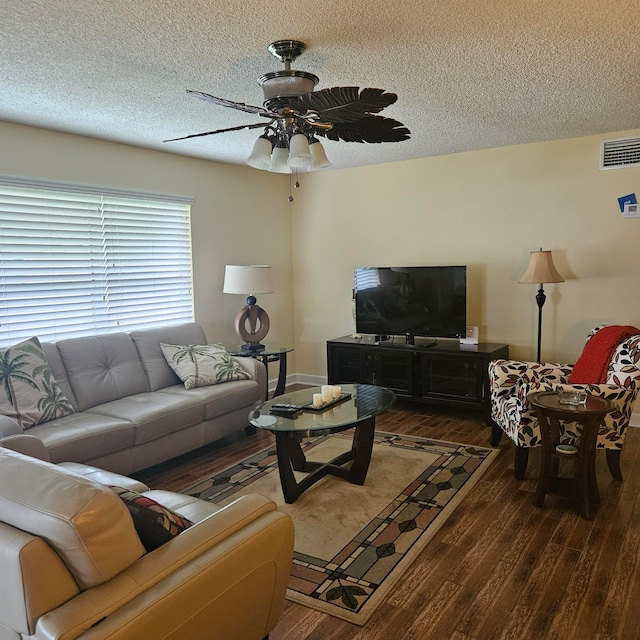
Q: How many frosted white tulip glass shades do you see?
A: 4